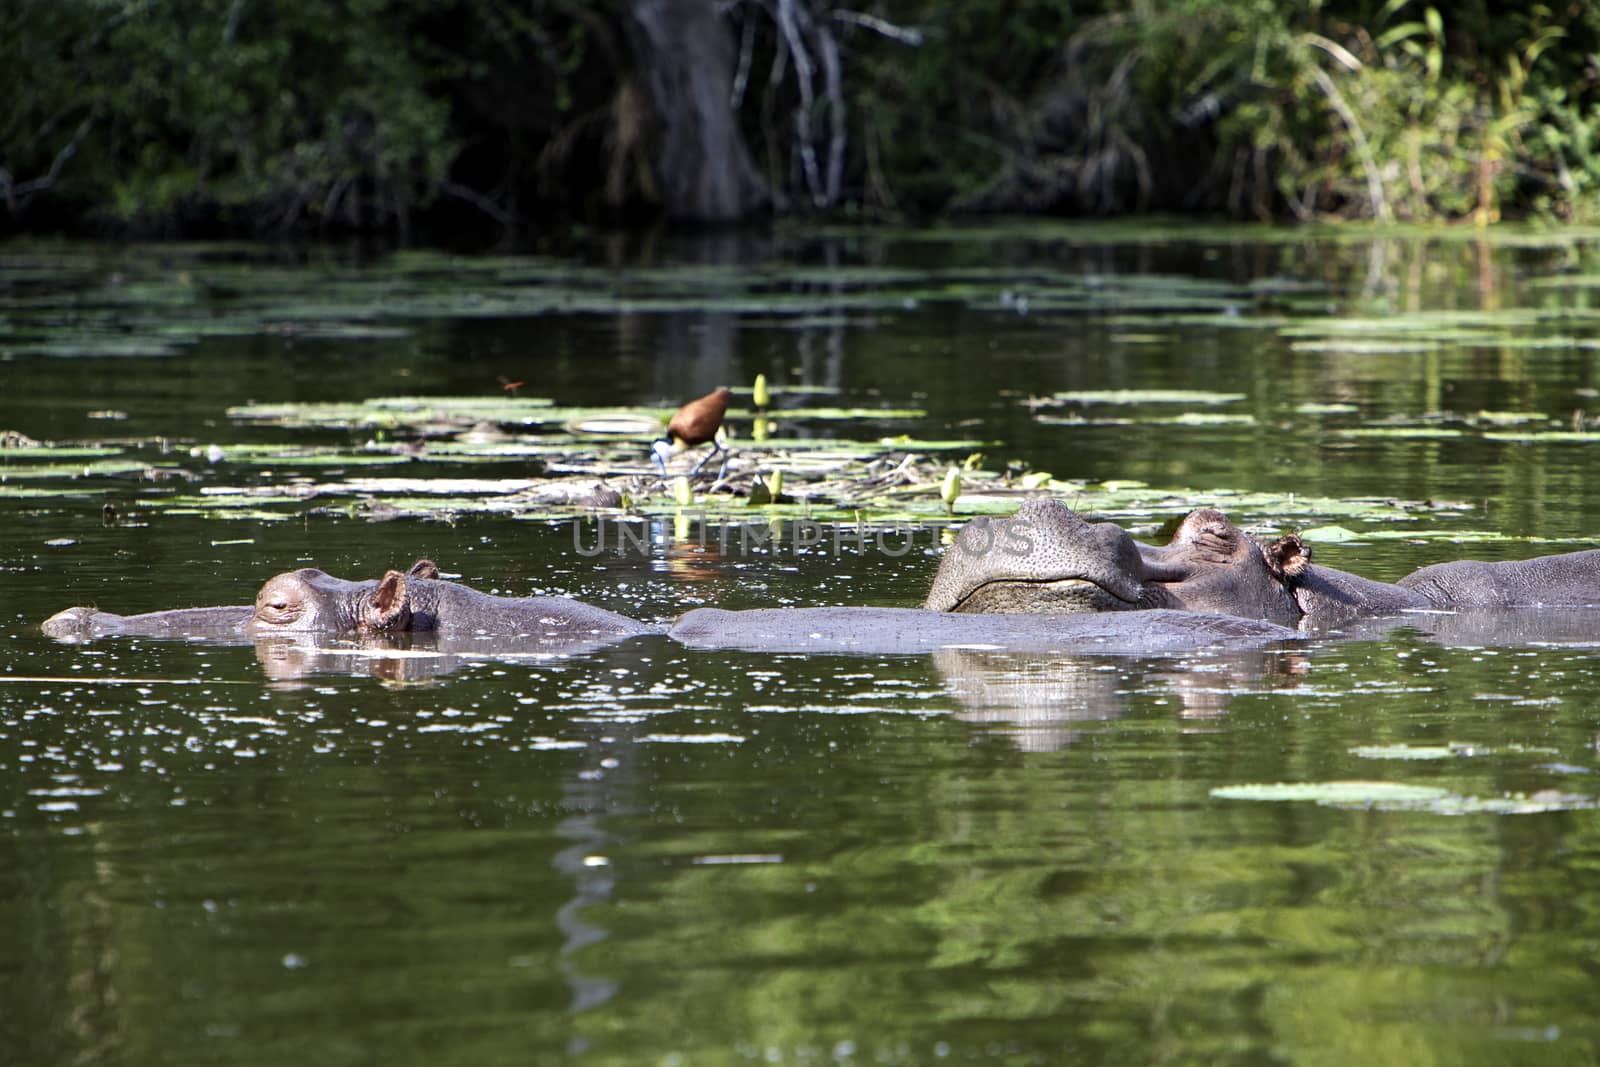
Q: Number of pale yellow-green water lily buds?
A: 4